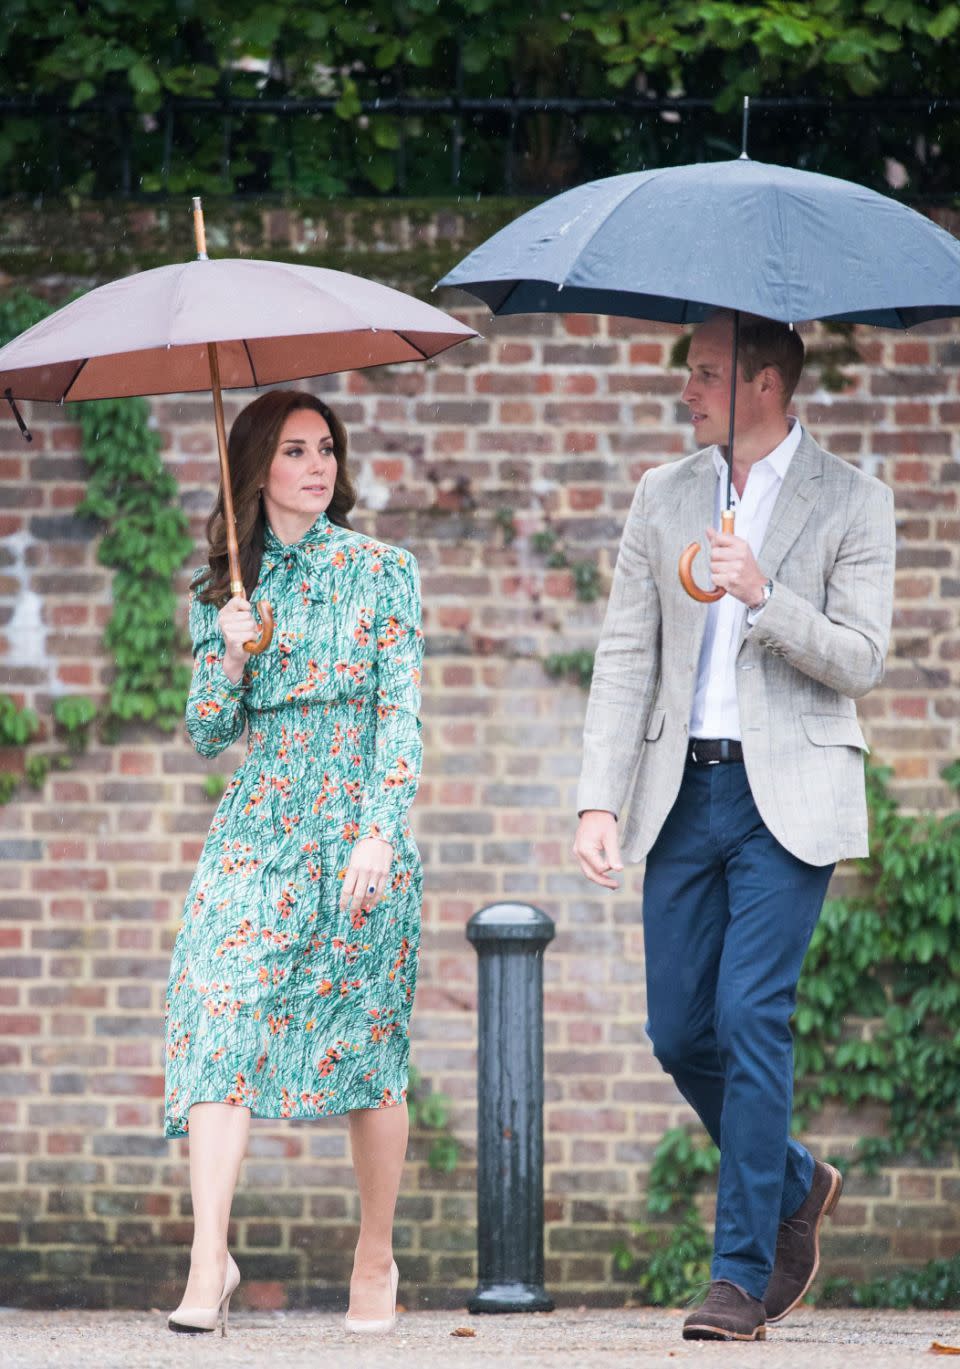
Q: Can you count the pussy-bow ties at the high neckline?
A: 1